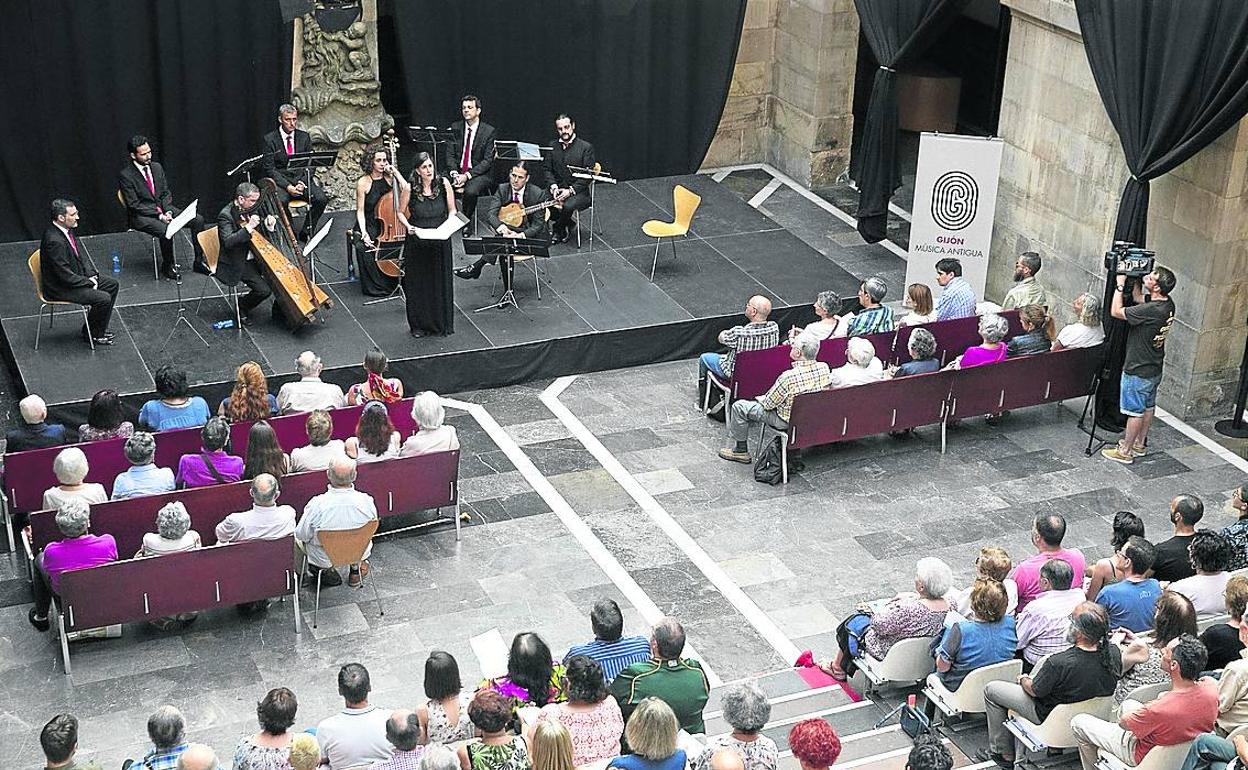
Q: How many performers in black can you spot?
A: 9